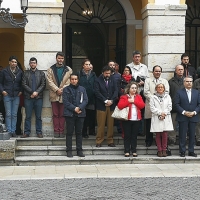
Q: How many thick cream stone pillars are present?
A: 2